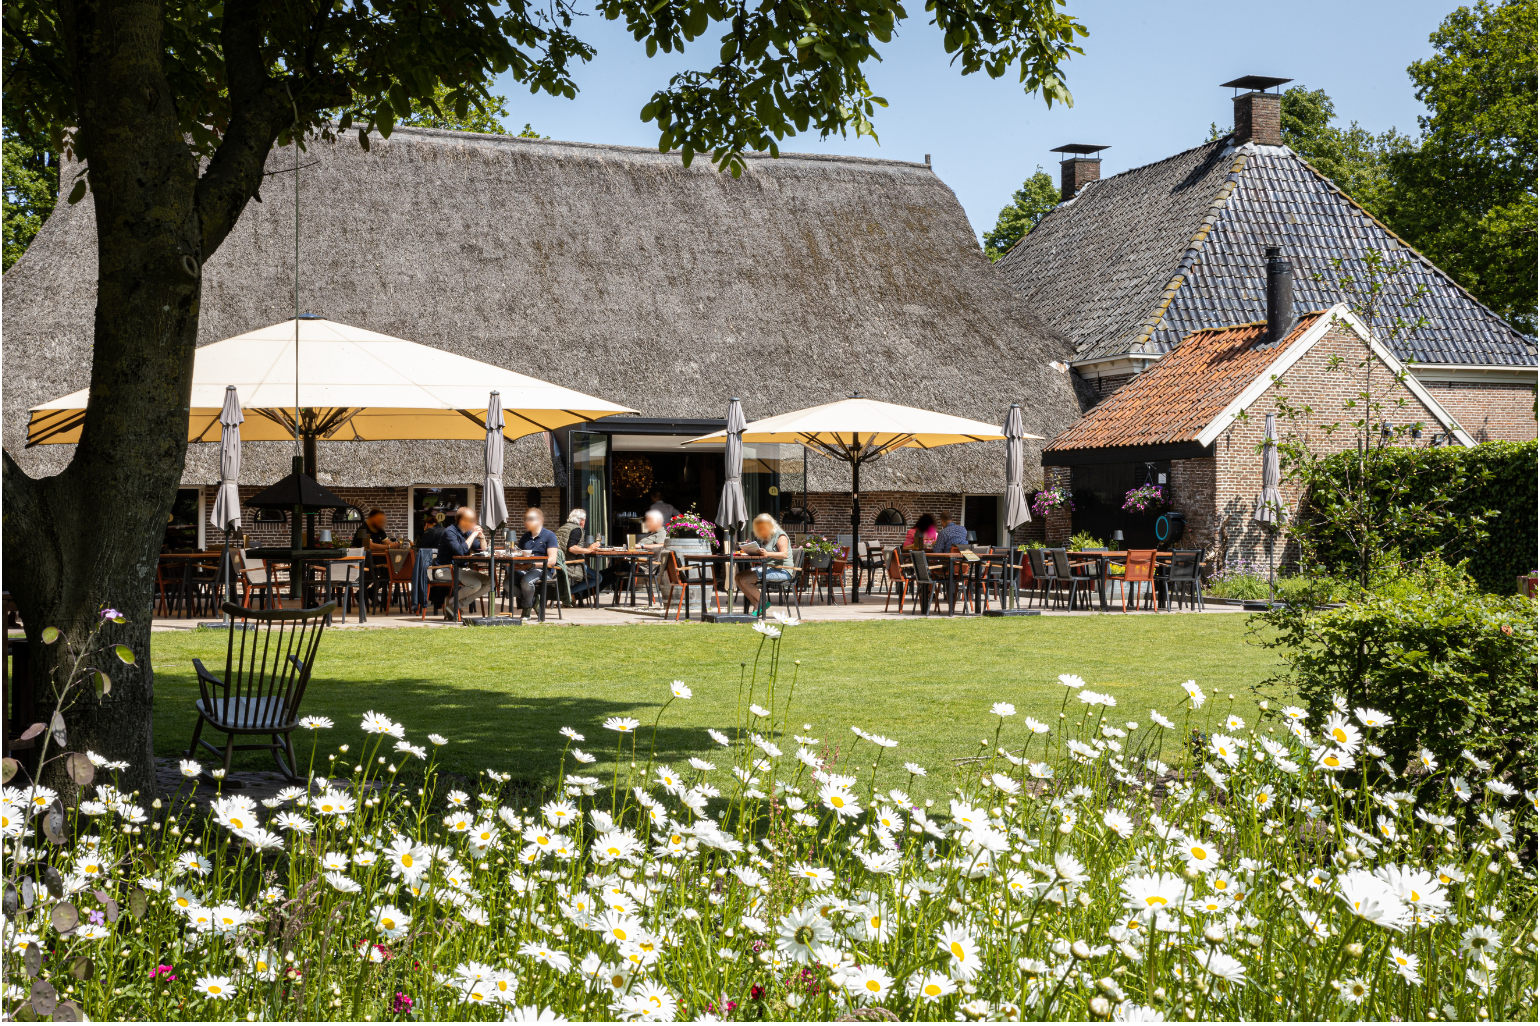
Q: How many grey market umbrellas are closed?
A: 5